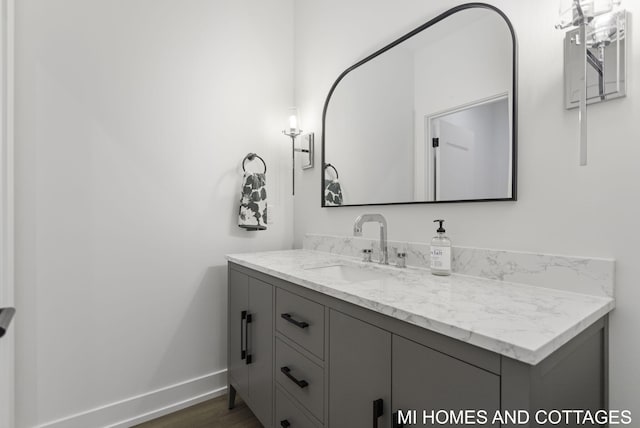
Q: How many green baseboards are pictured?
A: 0